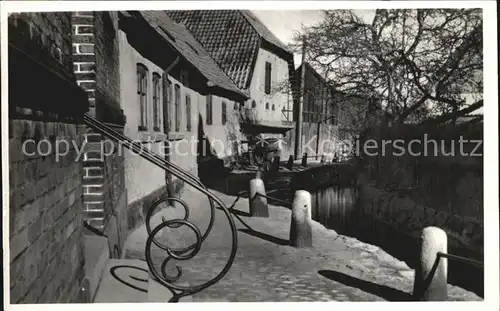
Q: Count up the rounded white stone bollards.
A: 3